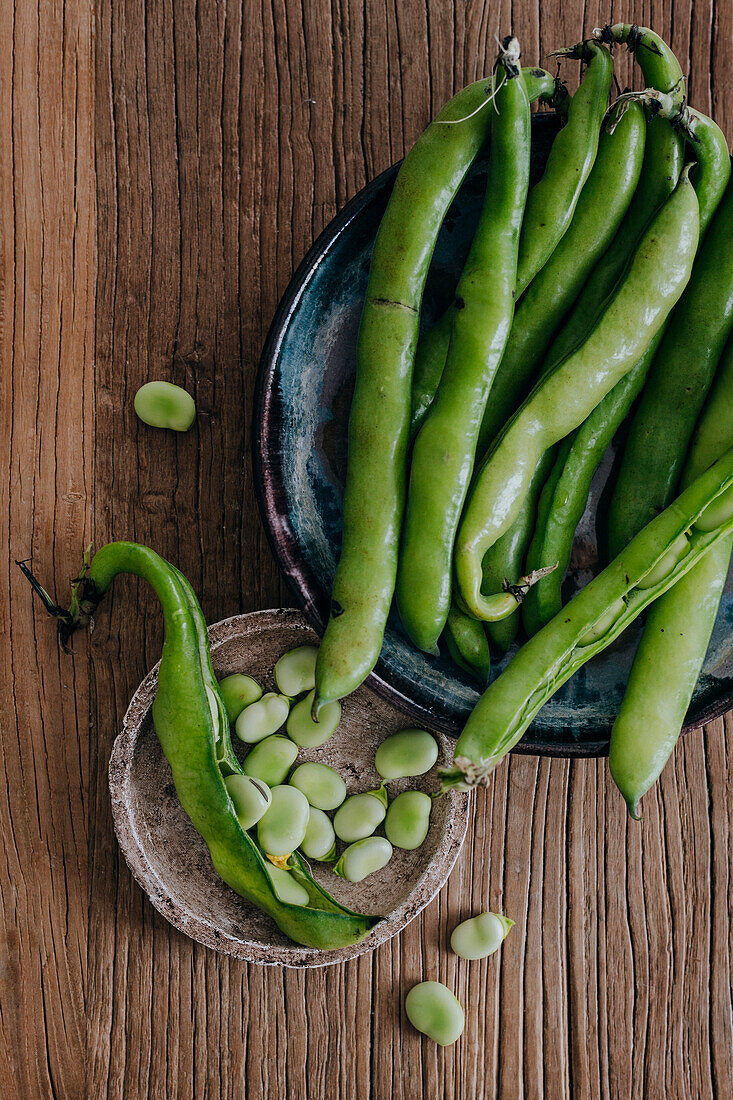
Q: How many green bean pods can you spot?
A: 11